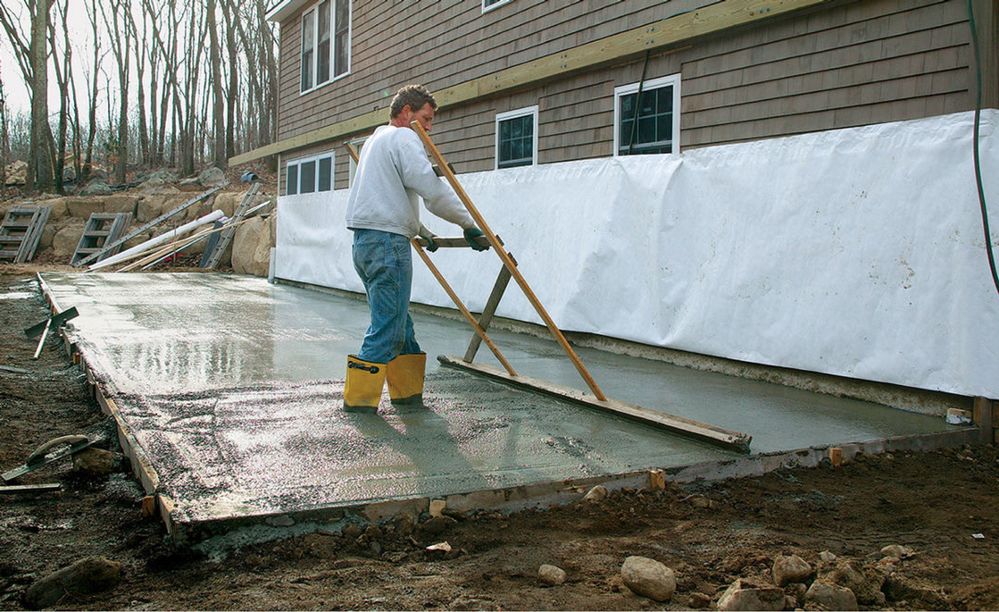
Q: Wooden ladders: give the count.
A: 2